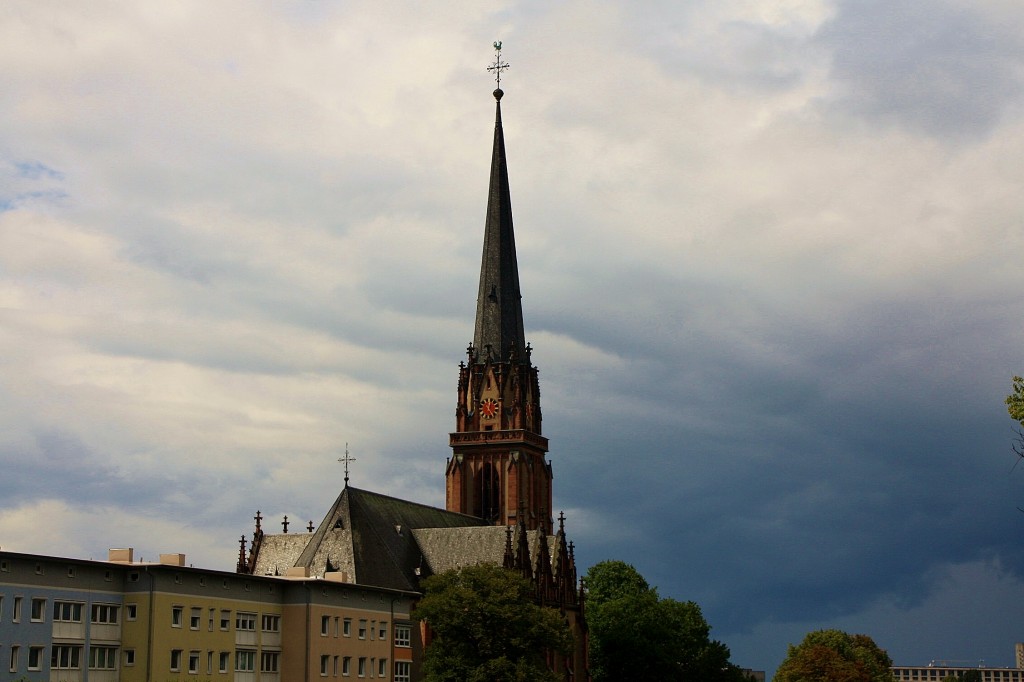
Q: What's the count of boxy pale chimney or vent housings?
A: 4